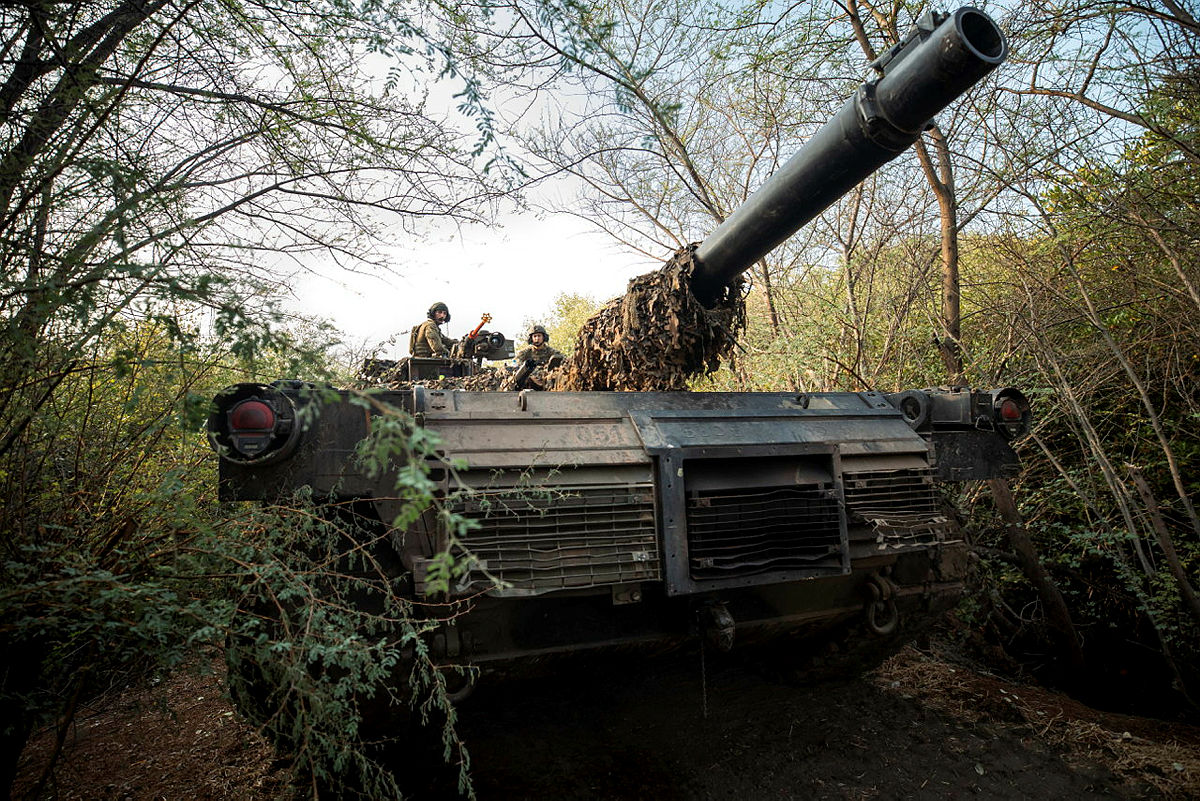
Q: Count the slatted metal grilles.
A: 3